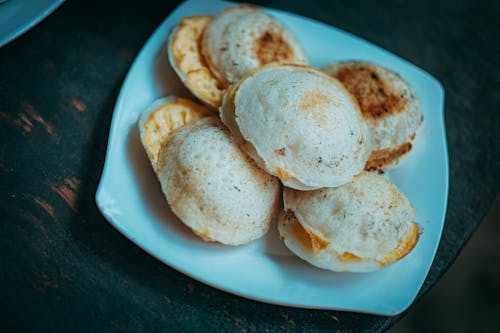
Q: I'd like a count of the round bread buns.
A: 5